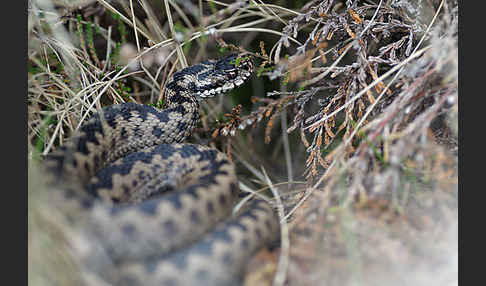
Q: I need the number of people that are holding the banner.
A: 0